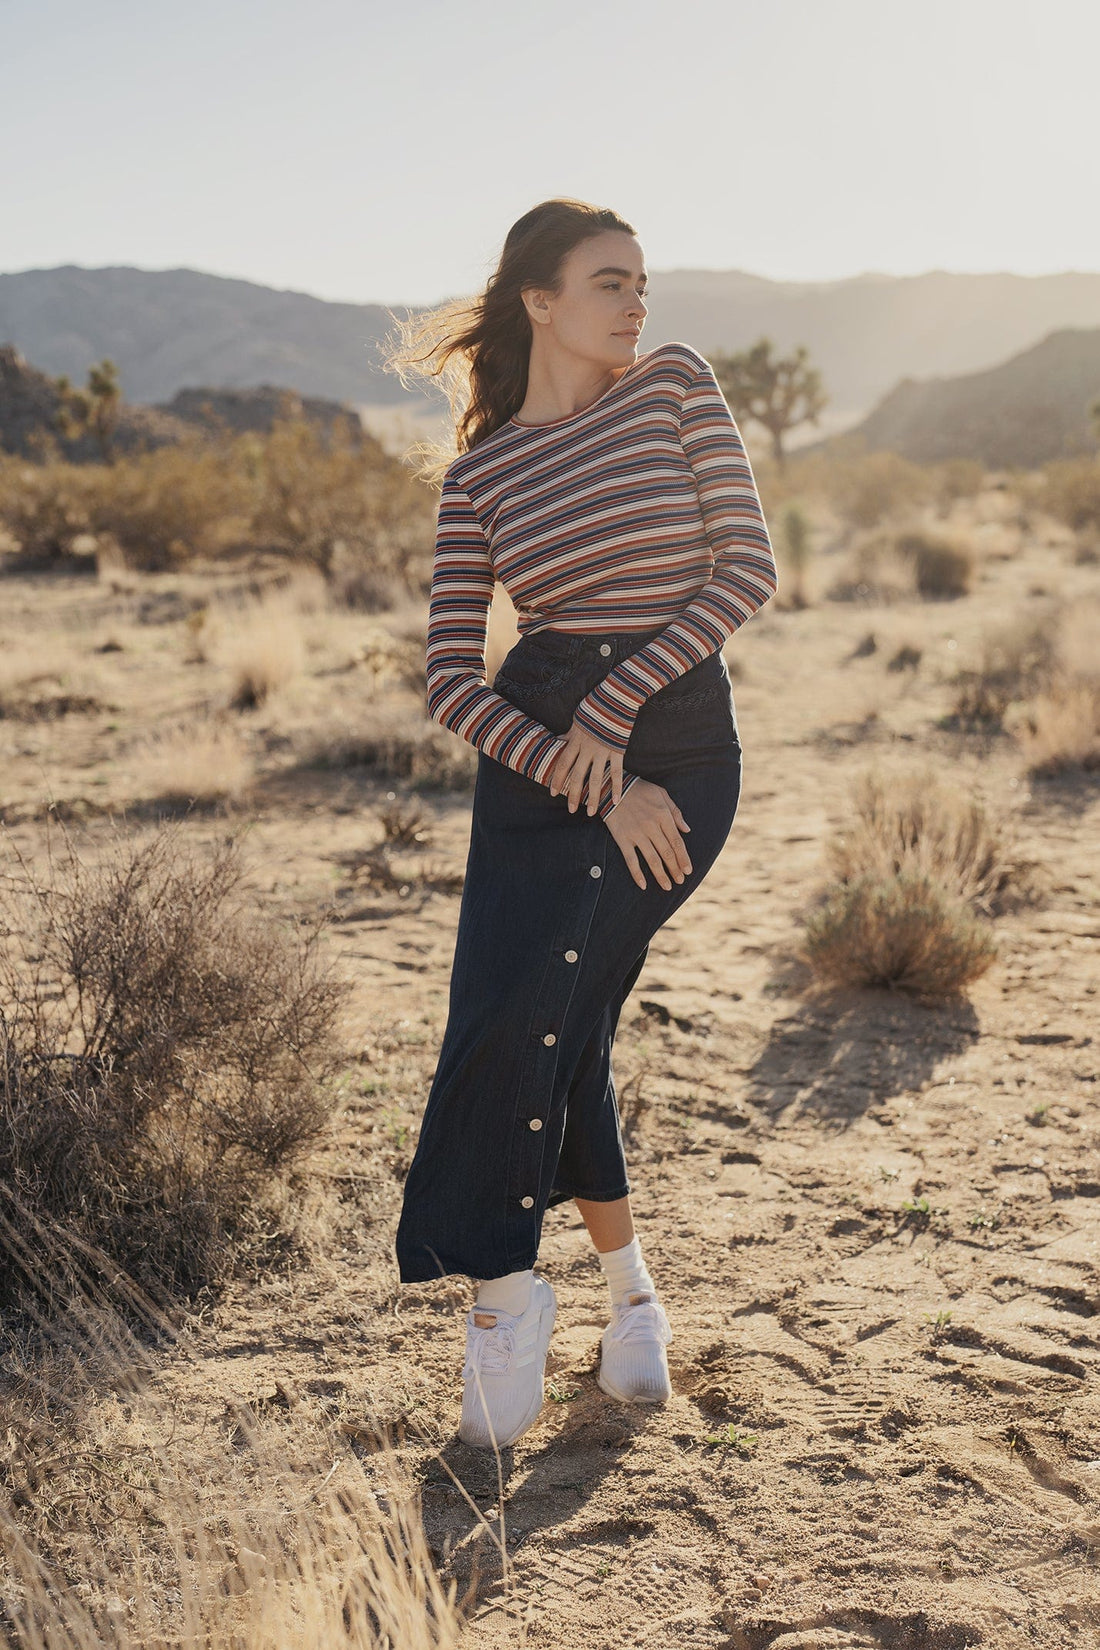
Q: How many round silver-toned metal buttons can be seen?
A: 6